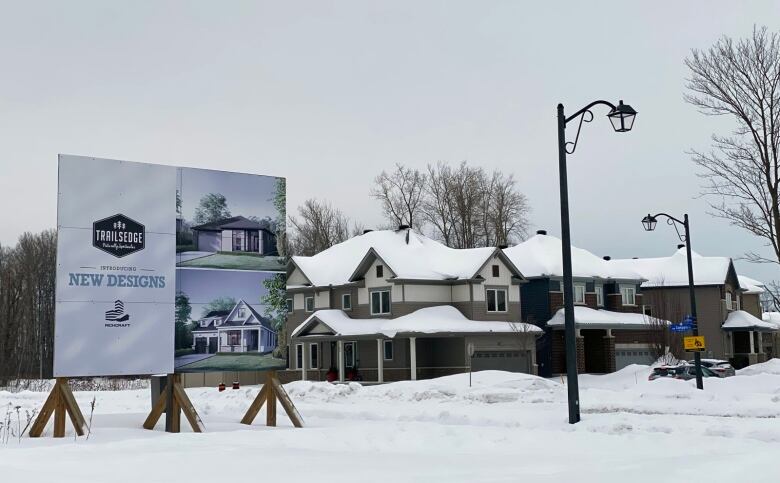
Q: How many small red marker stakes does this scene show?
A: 2